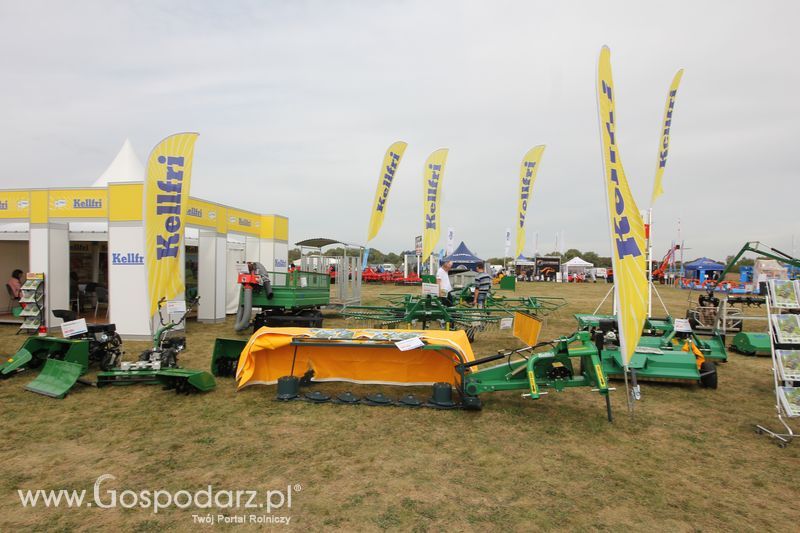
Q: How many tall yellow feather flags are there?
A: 6